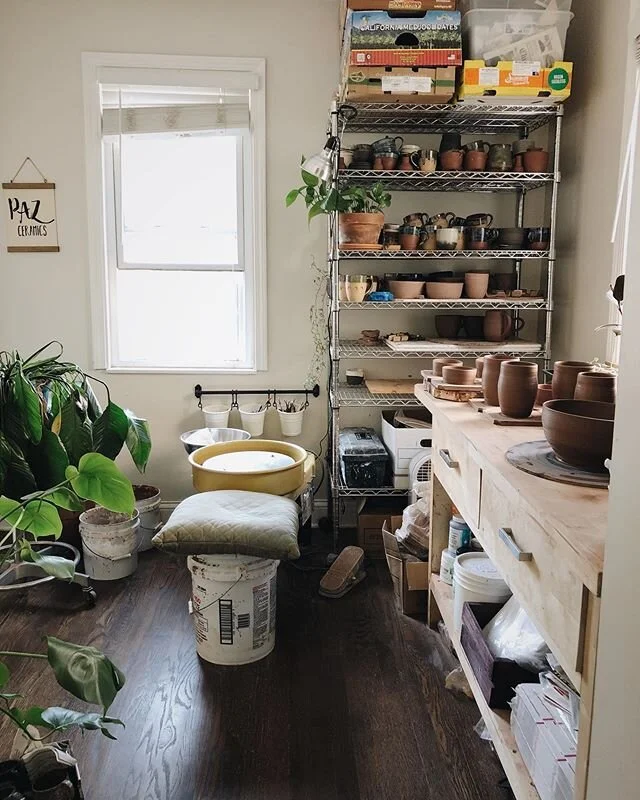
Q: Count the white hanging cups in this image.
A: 3